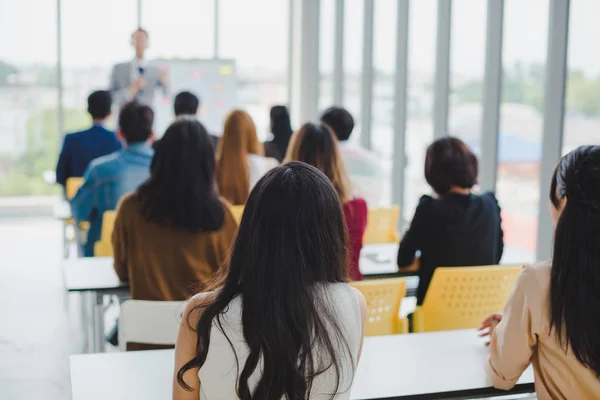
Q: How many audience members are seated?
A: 11